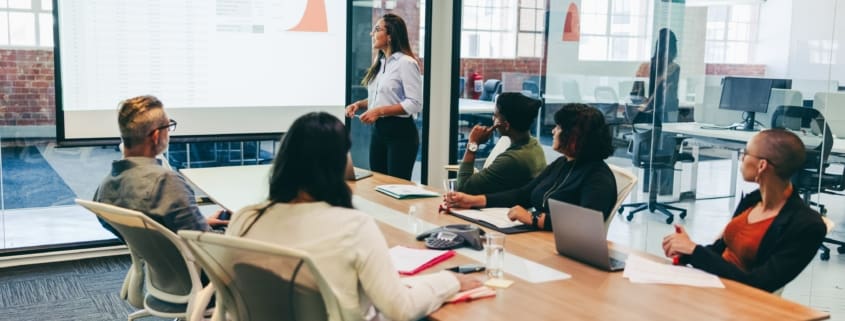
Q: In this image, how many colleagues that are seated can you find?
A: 5